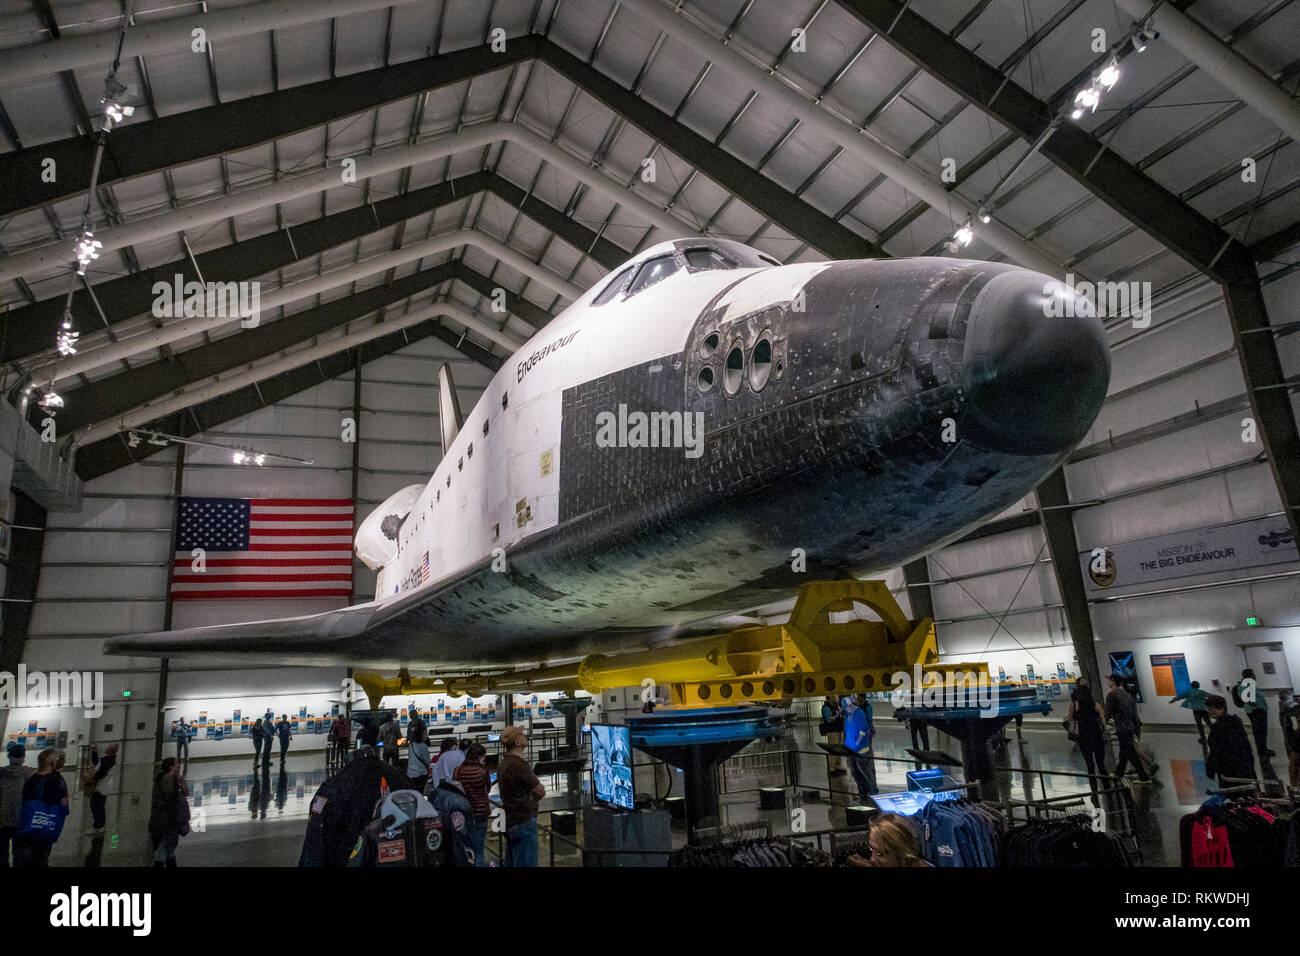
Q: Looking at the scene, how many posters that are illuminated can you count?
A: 2